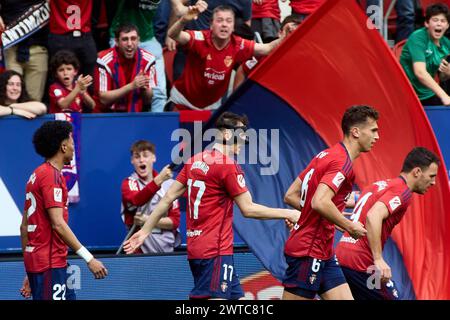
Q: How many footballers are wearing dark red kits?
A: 4